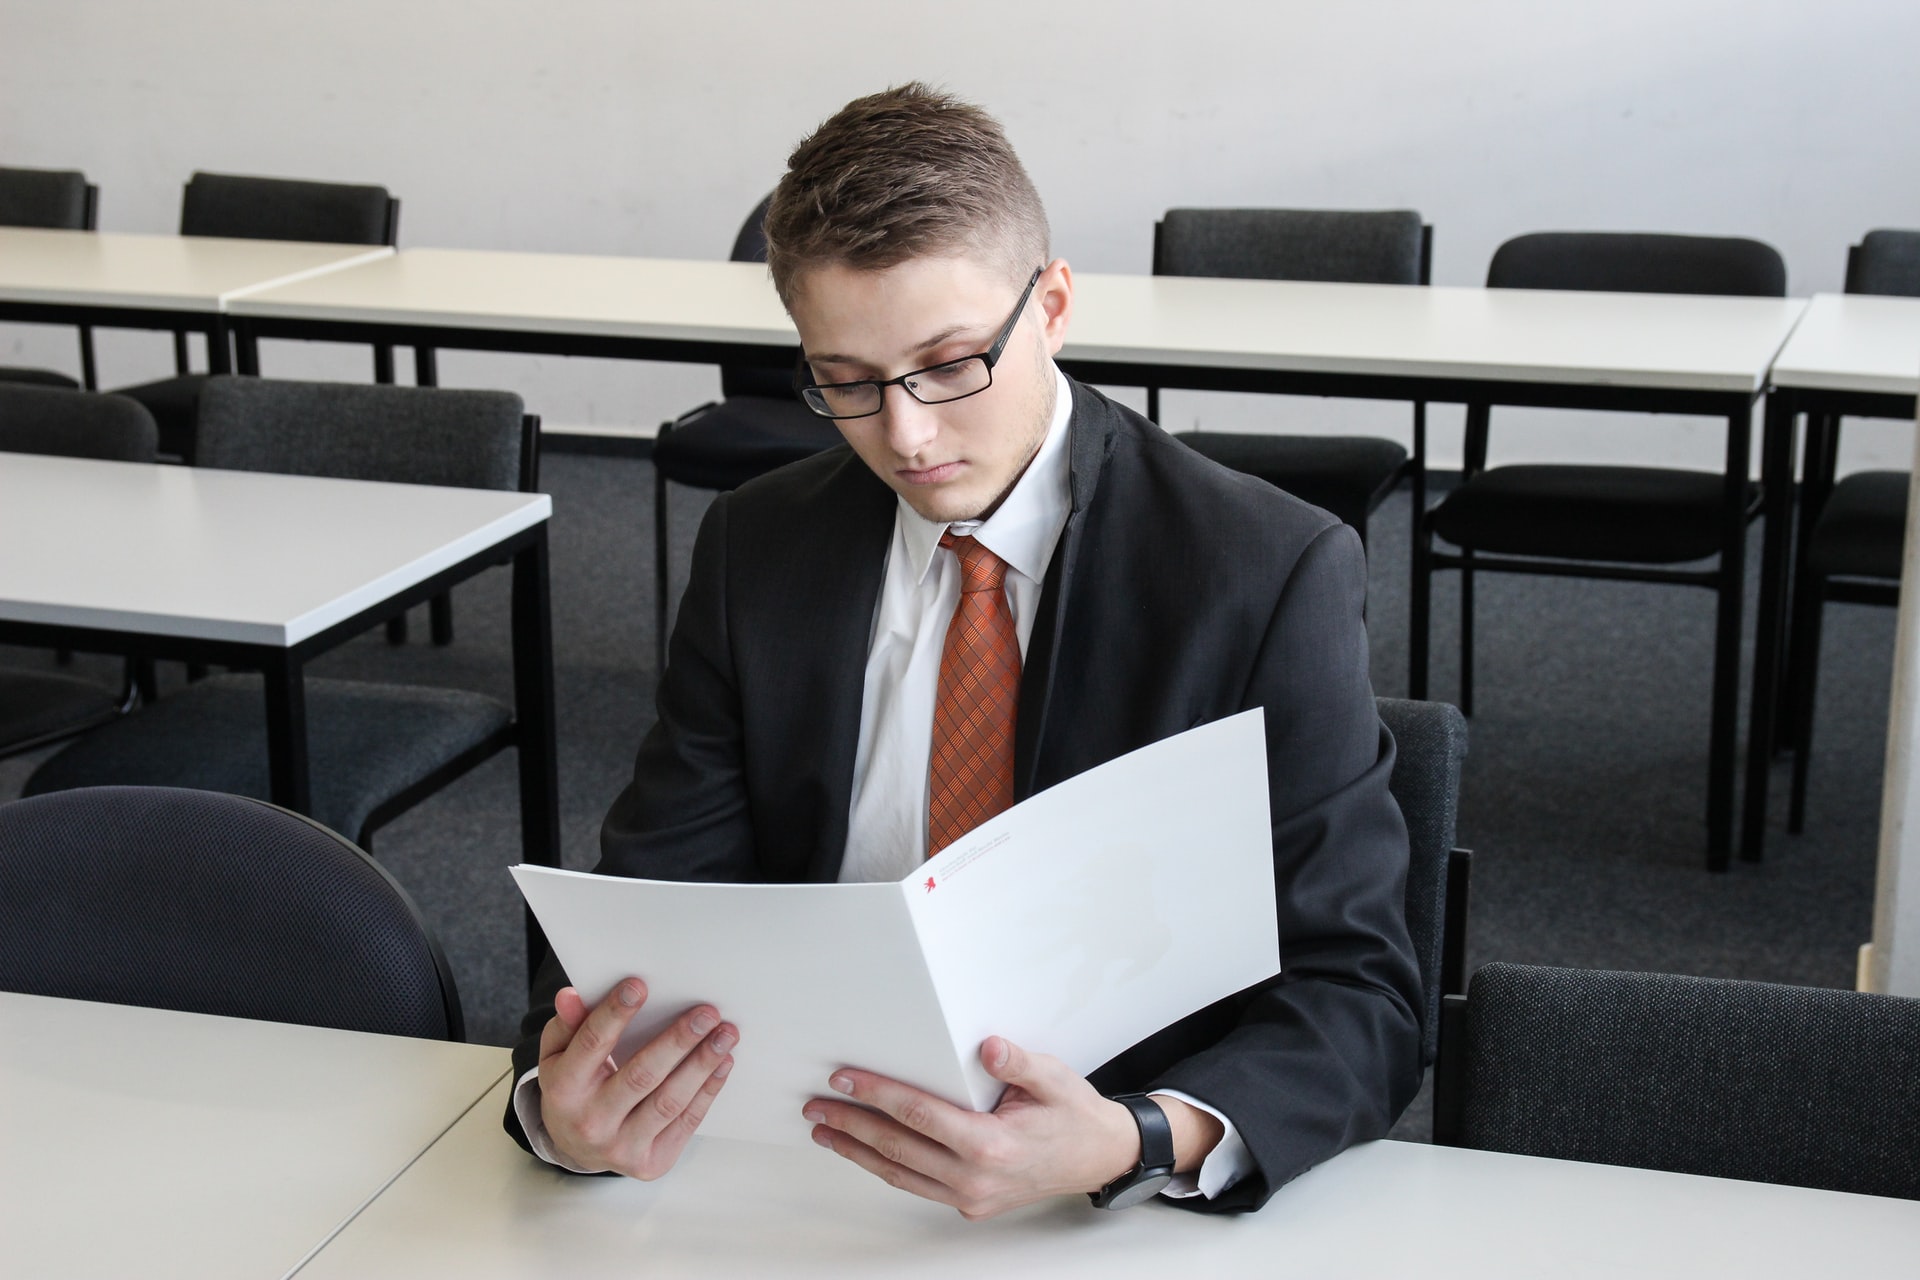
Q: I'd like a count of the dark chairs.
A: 11